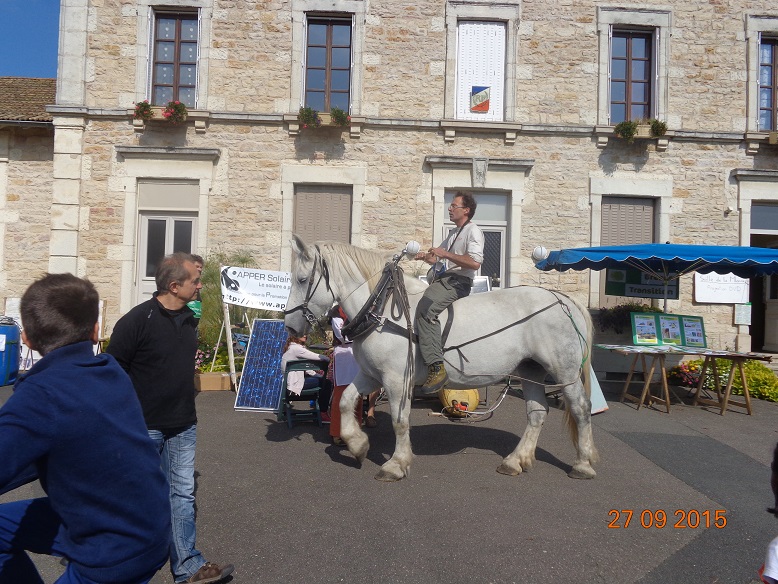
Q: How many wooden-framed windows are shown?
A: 4